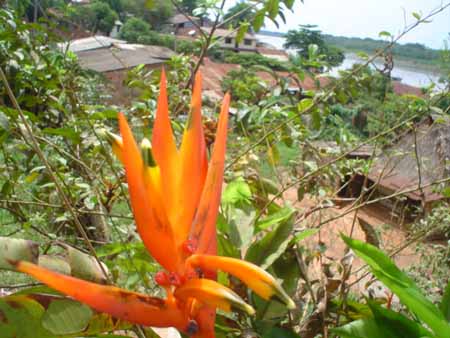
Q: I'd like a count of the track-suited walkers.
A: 0